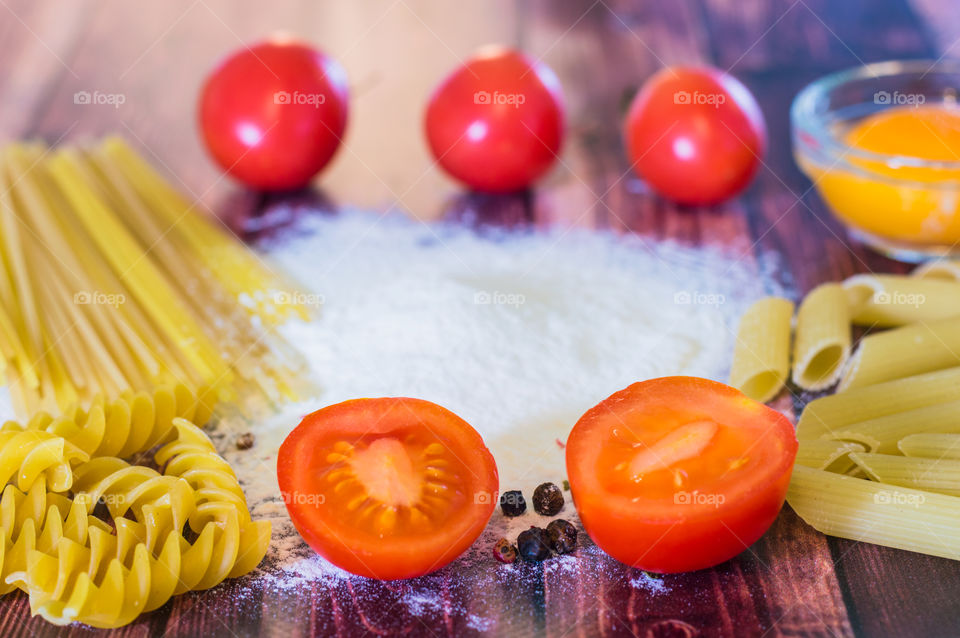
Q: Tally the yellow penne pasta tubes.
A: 11